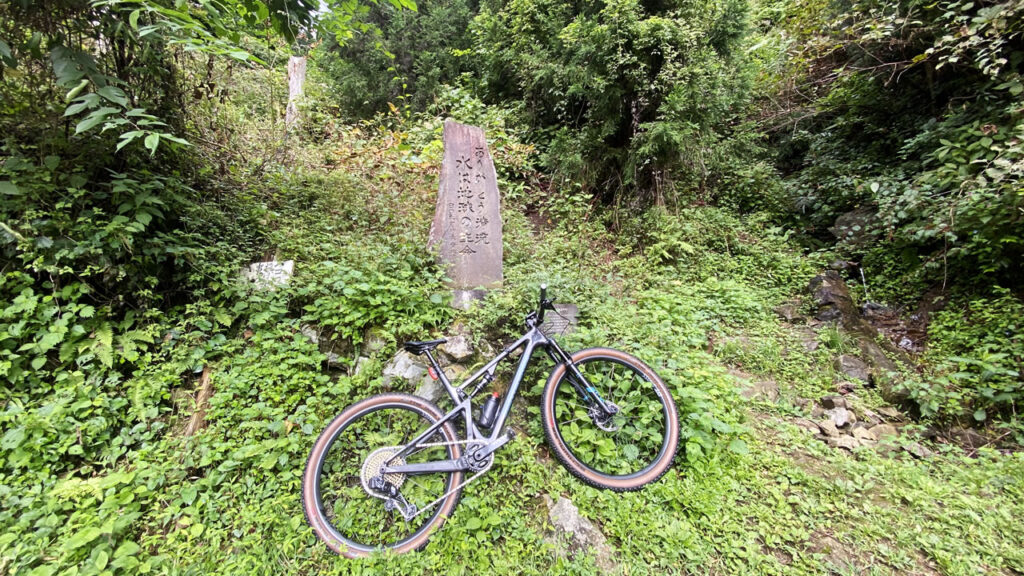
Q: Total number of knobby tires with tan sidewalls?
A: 2